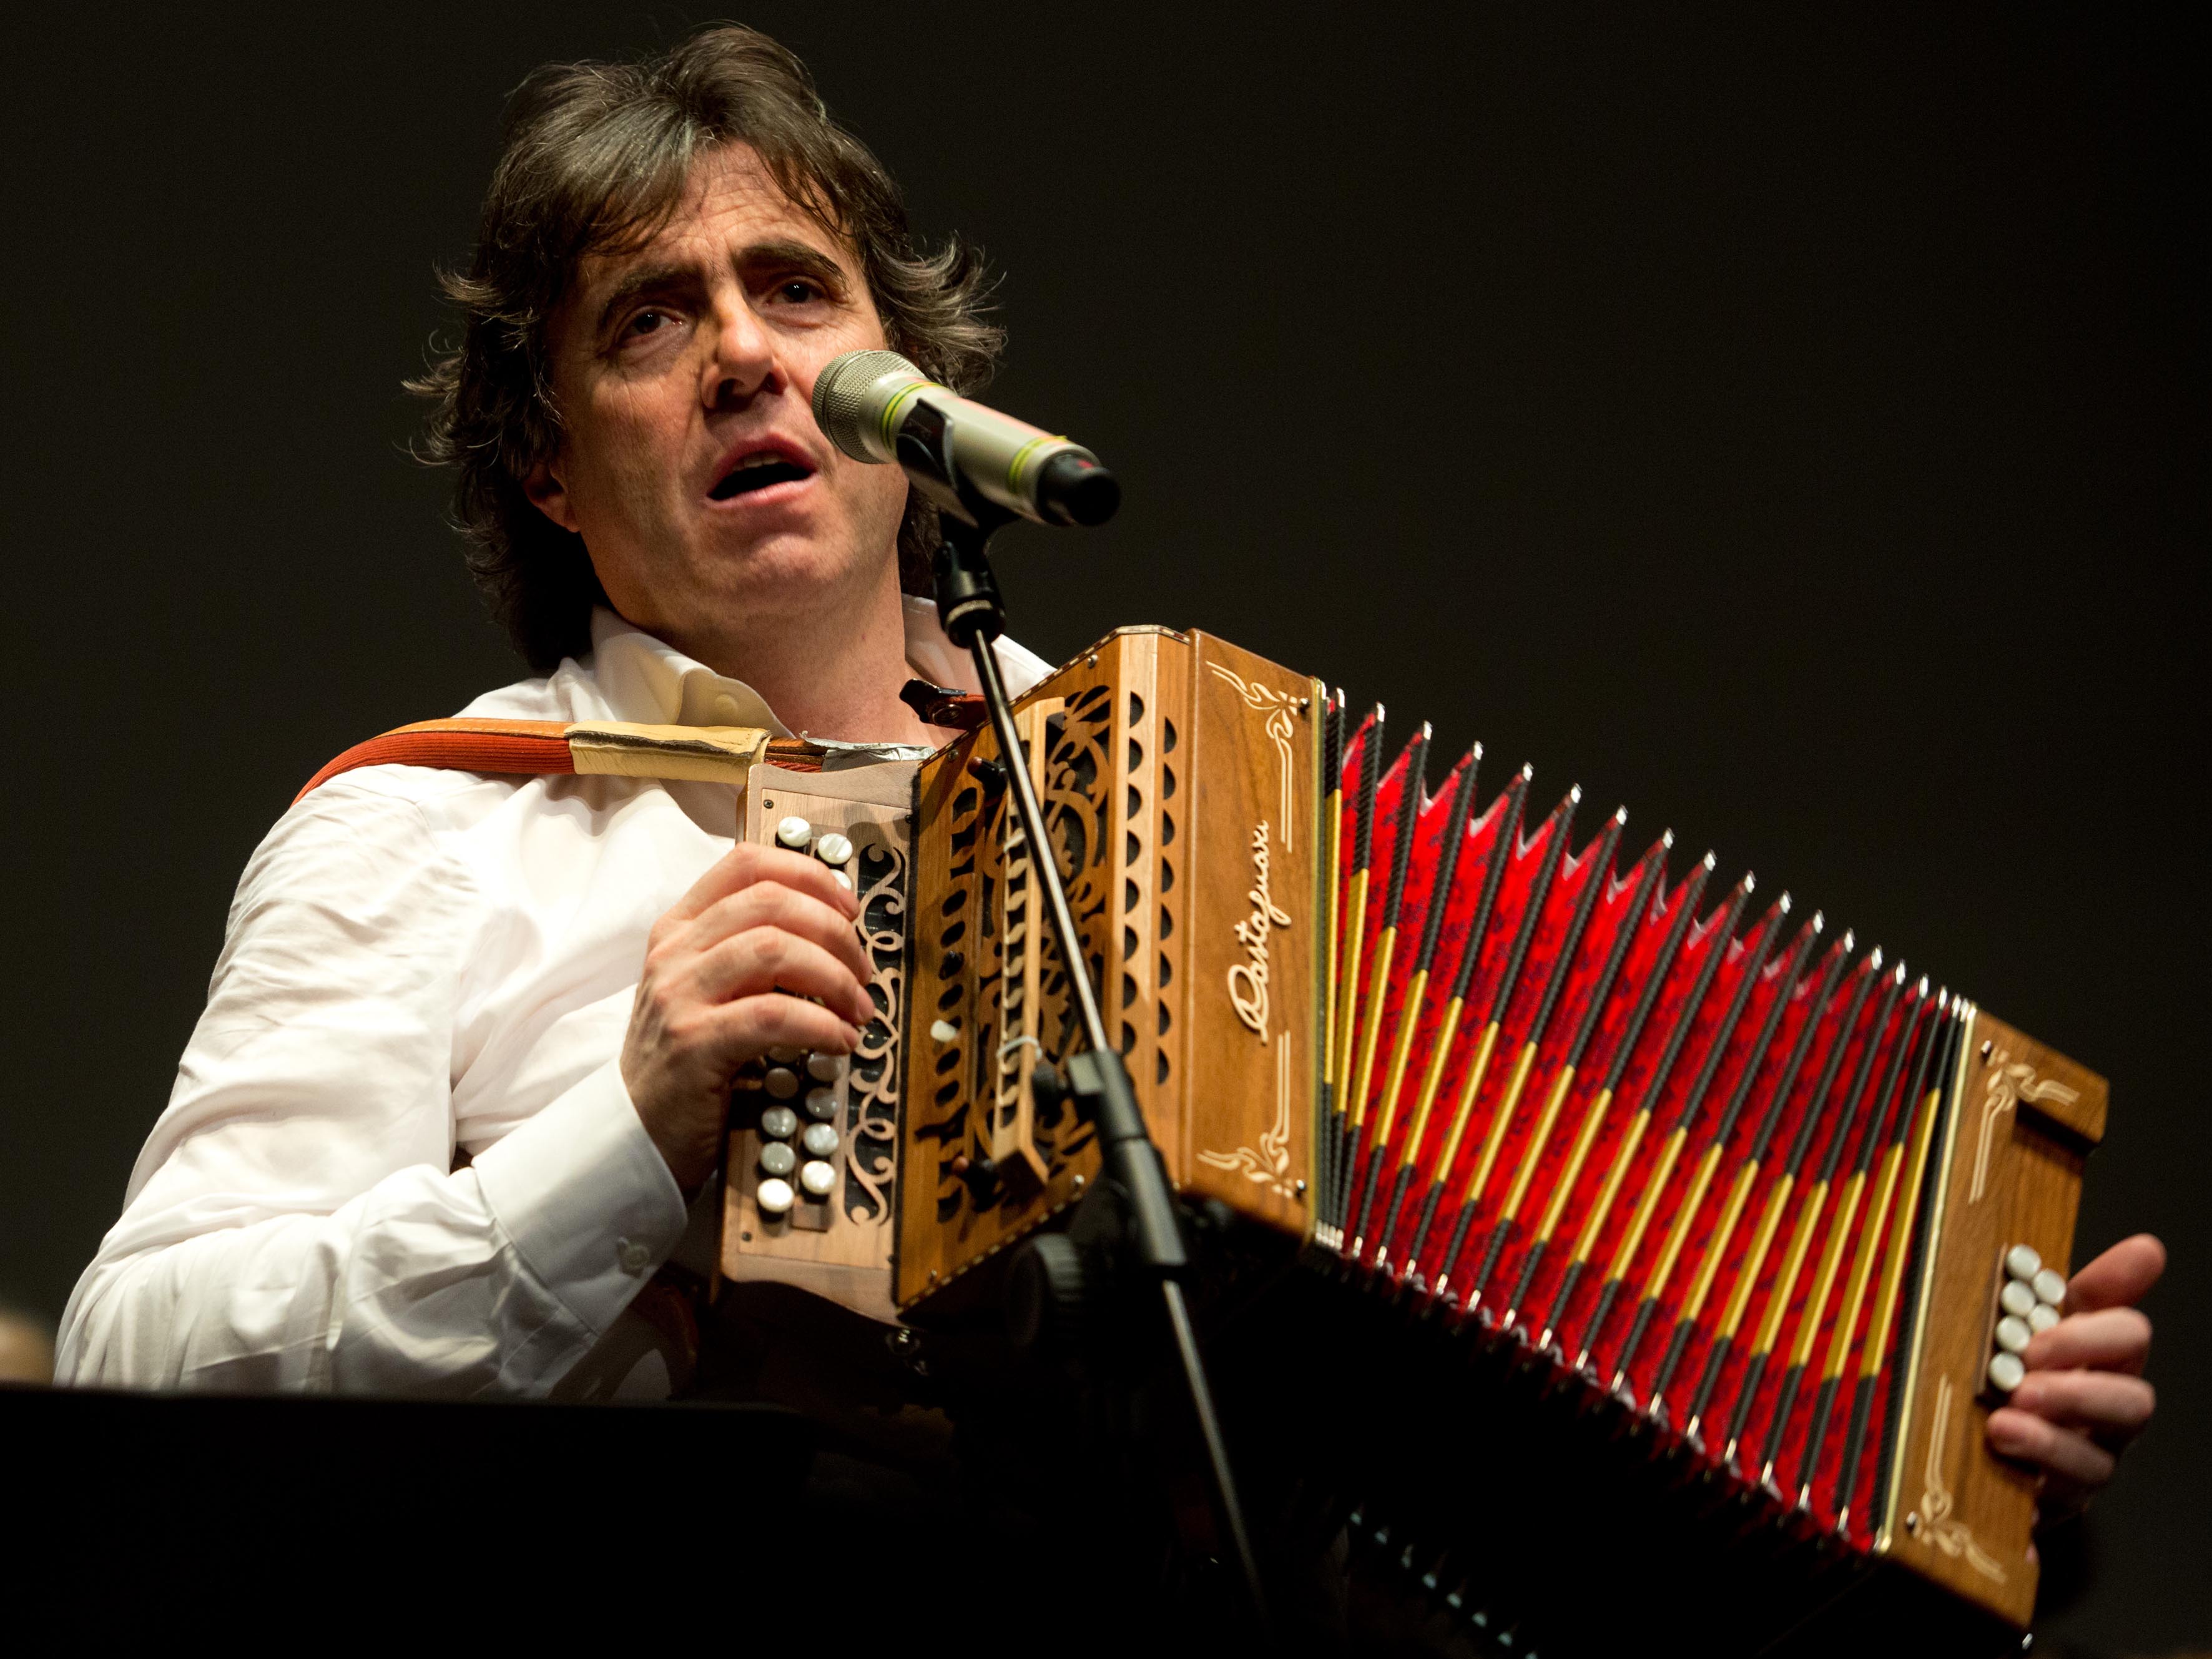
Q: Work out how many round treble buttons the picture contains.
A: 12